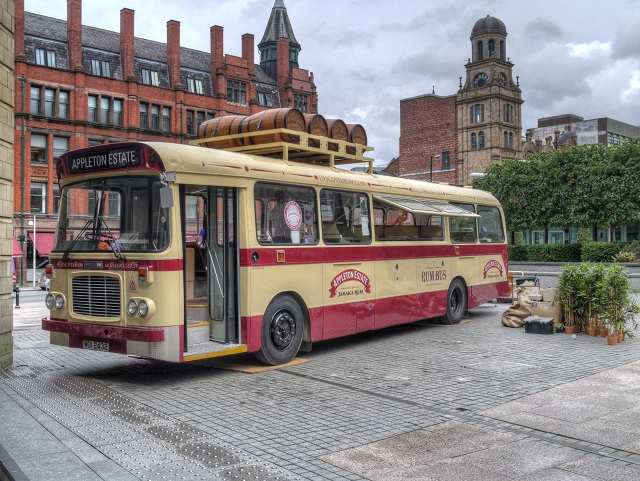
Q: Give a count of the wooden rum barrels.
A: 5